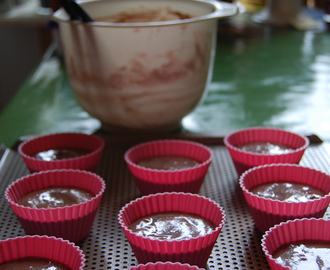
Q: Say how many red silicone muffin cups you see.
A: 9